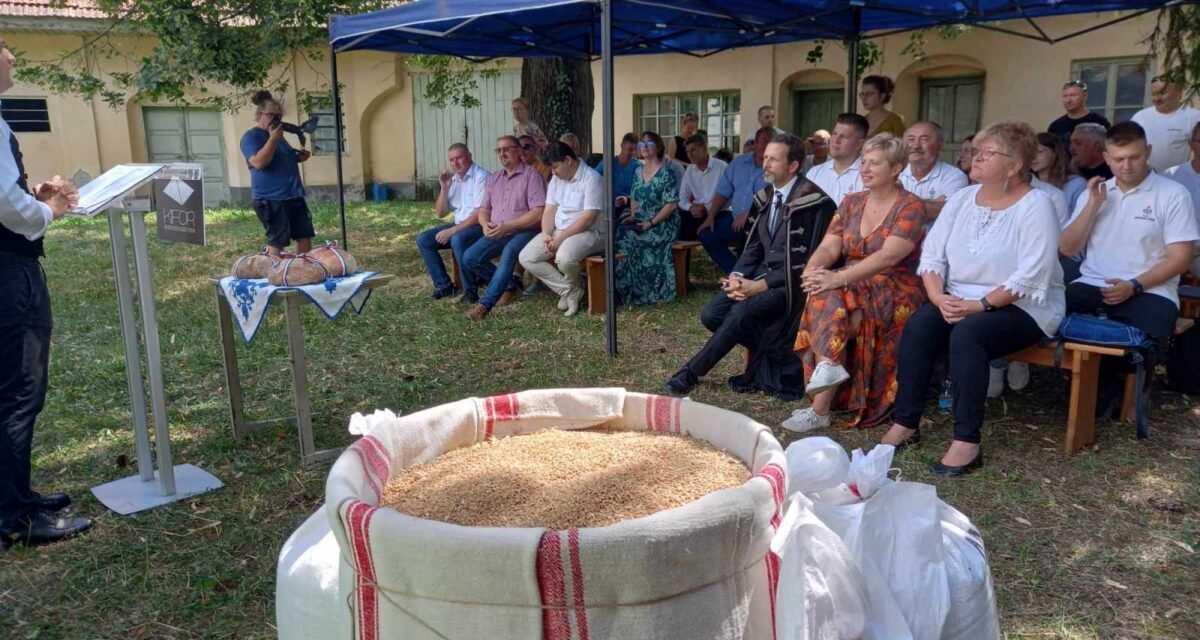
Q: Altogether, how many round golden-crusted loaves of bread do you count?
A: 3